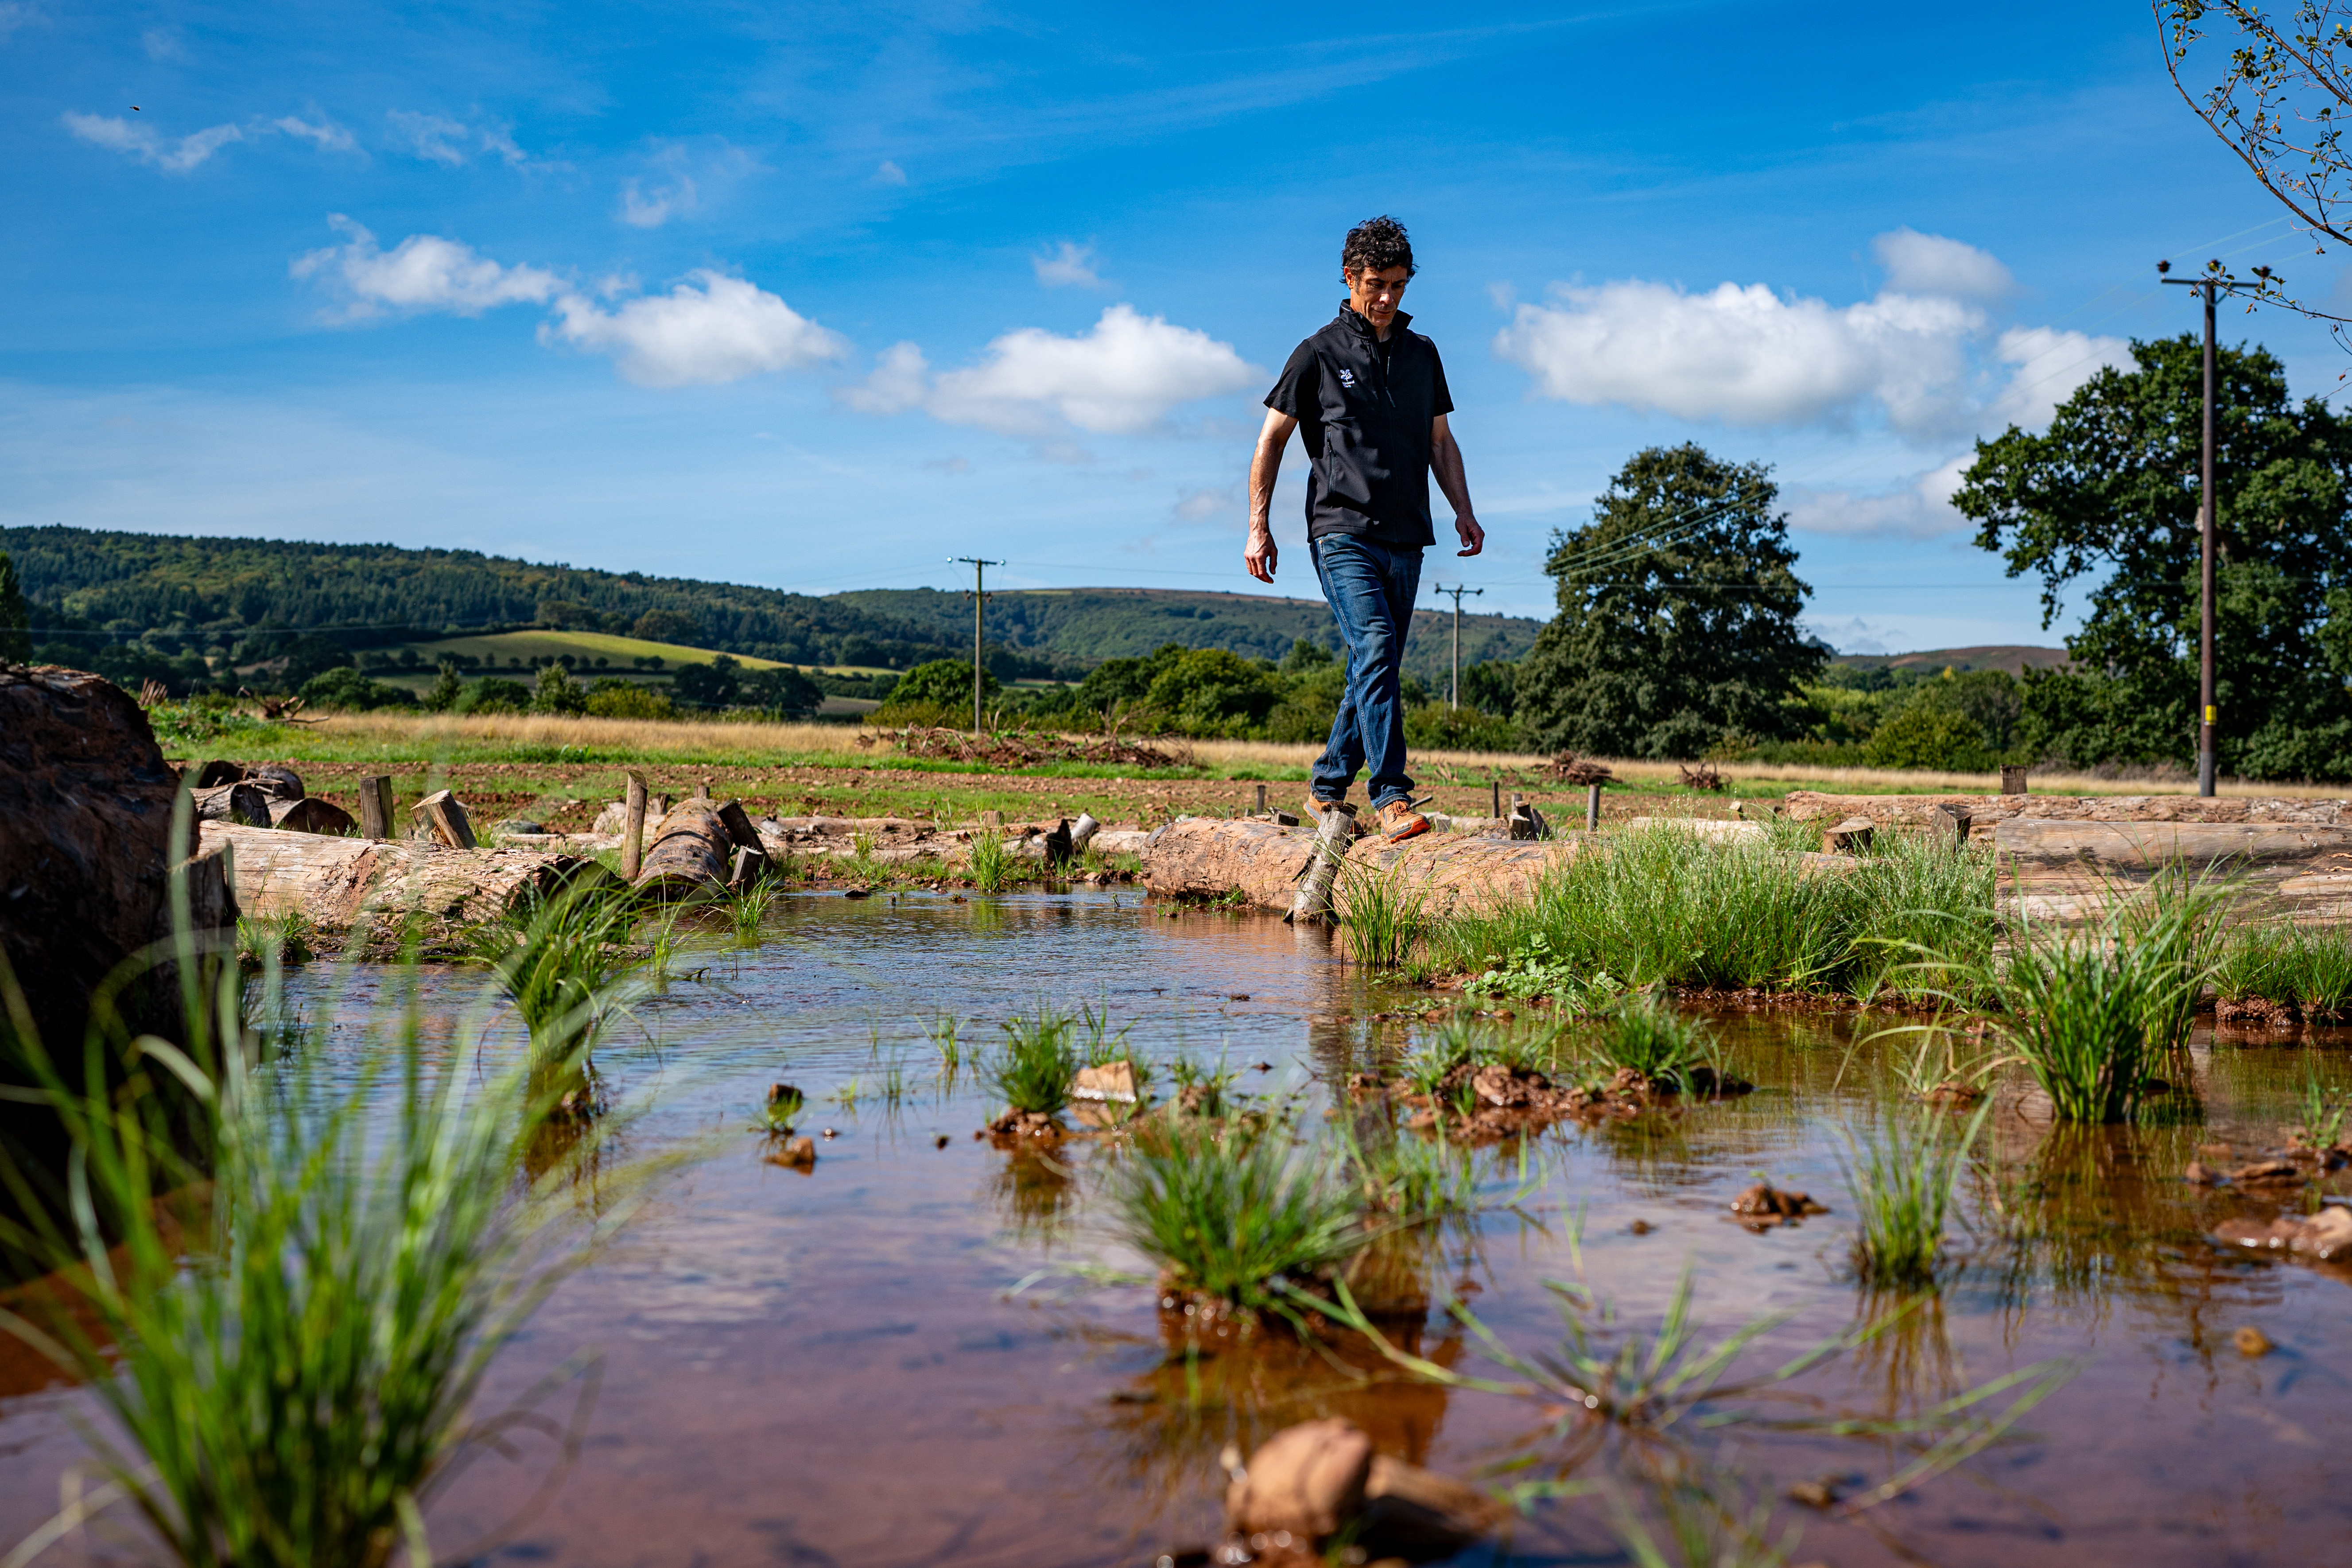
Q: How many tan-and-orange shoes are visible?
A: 2